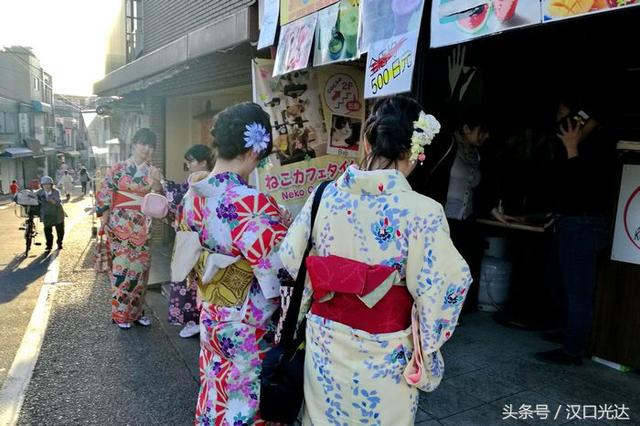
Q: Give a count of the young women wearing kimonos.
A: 4